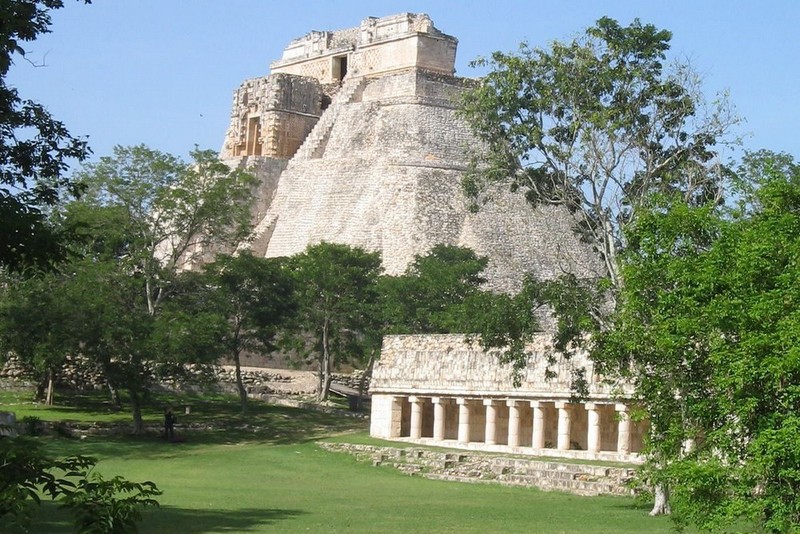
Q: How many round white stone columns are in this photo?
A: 9